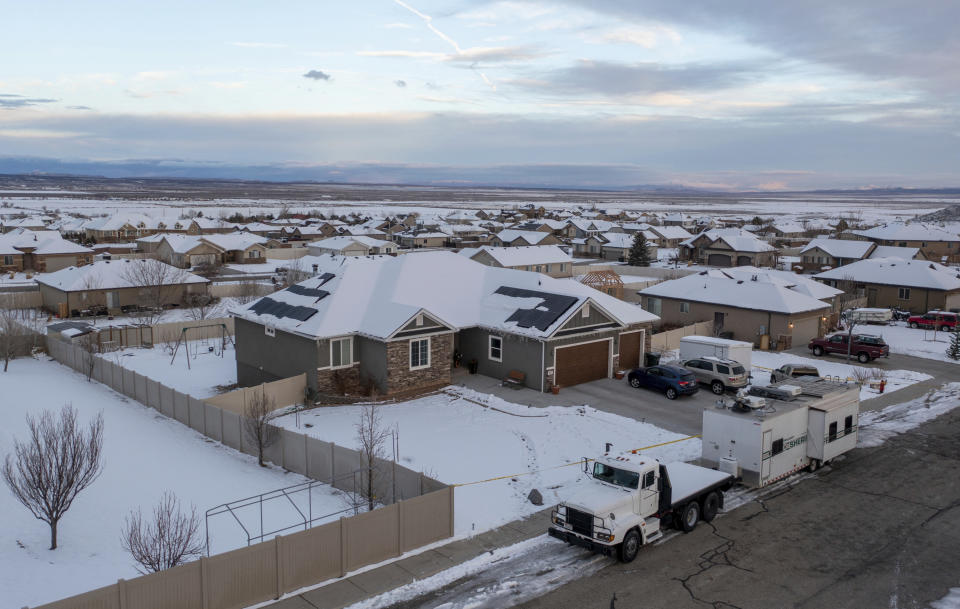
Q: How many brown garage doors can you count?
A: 2